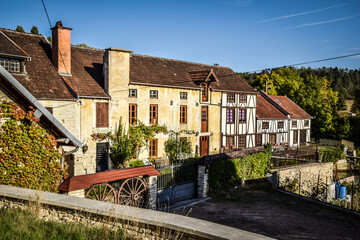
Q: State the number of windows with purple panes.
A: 2